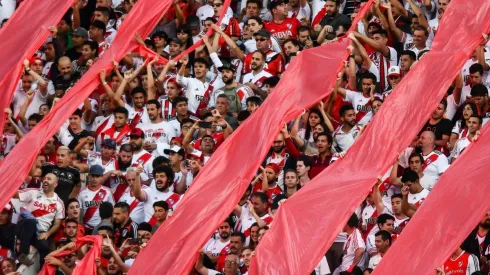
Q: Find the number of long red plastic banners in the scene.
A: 5